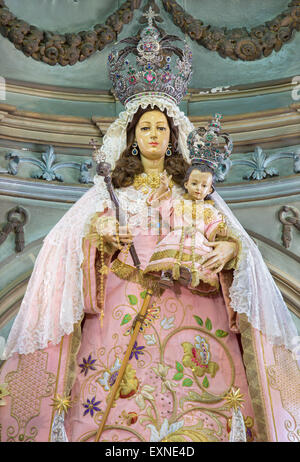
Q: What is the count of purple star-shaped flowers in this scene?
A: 3